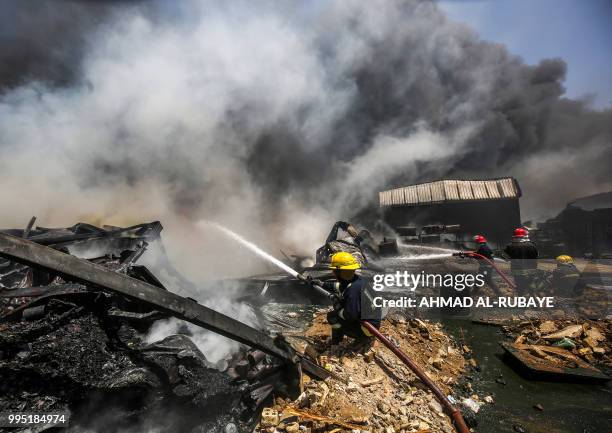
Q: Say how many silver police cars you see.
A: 0